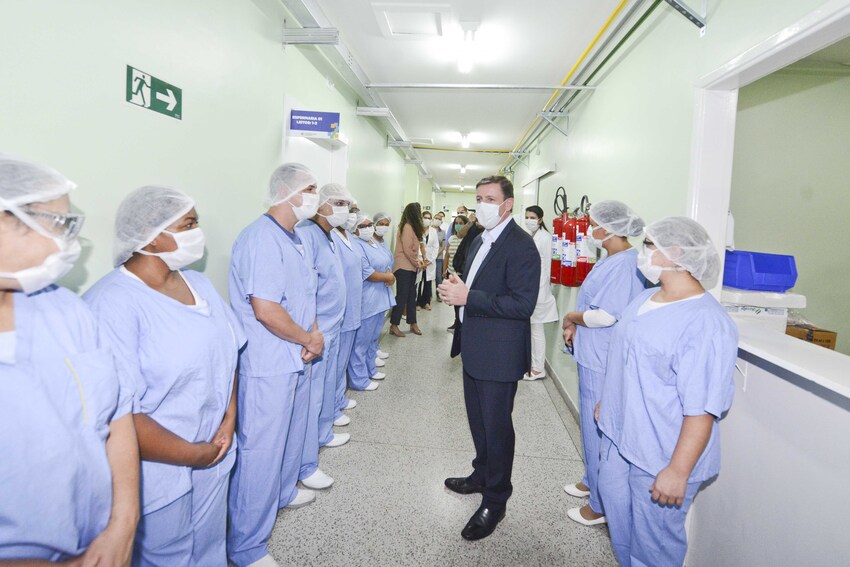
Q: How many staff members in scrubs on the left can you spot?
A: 7